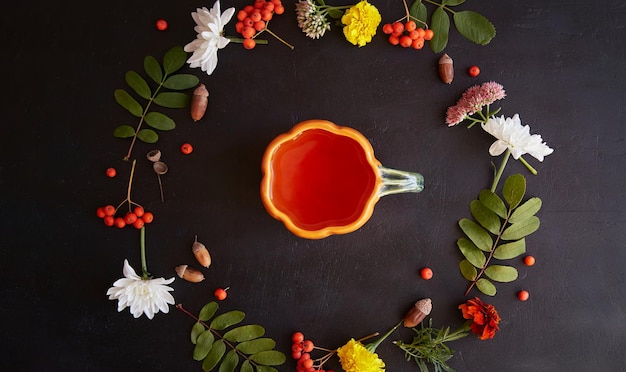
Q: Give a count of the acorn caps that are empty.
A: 2